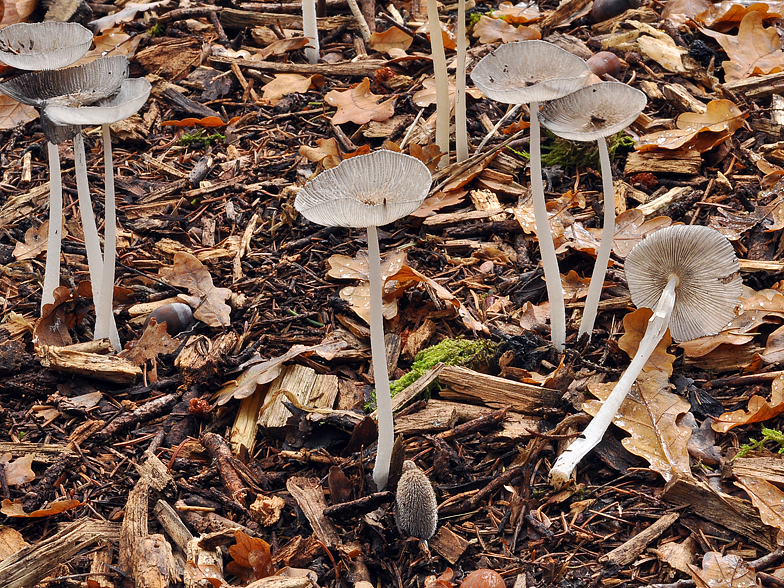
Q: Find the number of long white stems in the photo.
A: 10